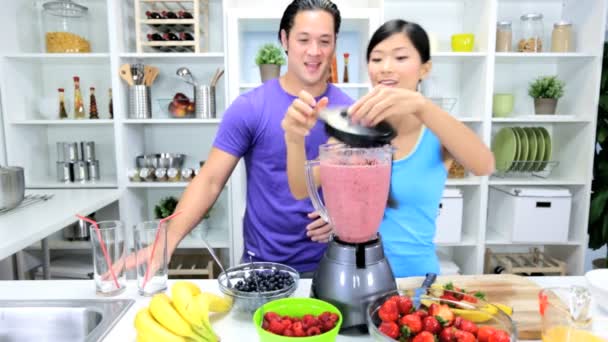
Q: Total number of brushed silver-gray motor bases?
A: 1